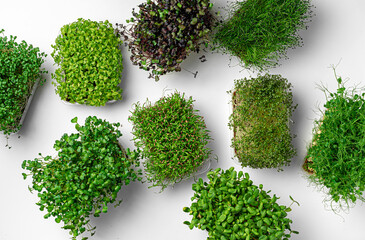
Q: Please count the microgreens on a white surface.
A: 9